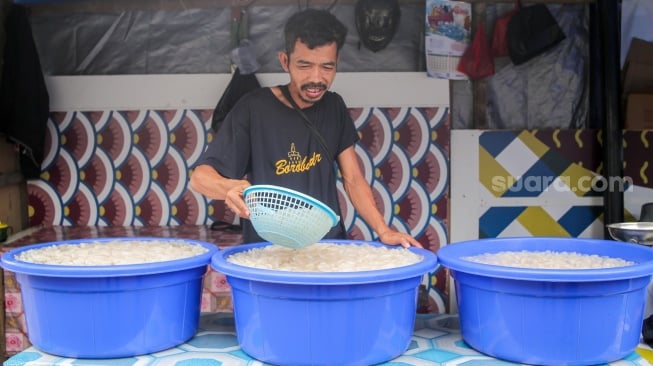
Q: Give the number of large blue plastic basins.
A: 3